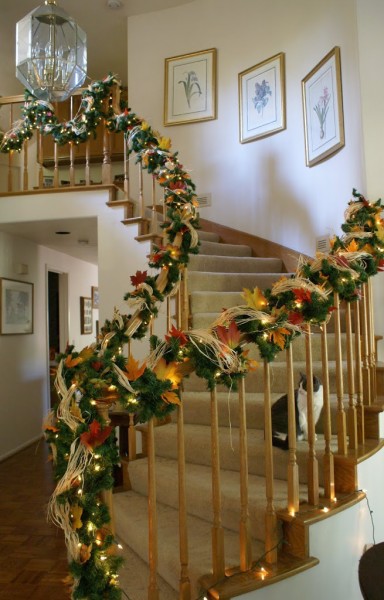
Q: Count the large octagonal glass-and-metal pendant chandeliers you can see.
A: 1